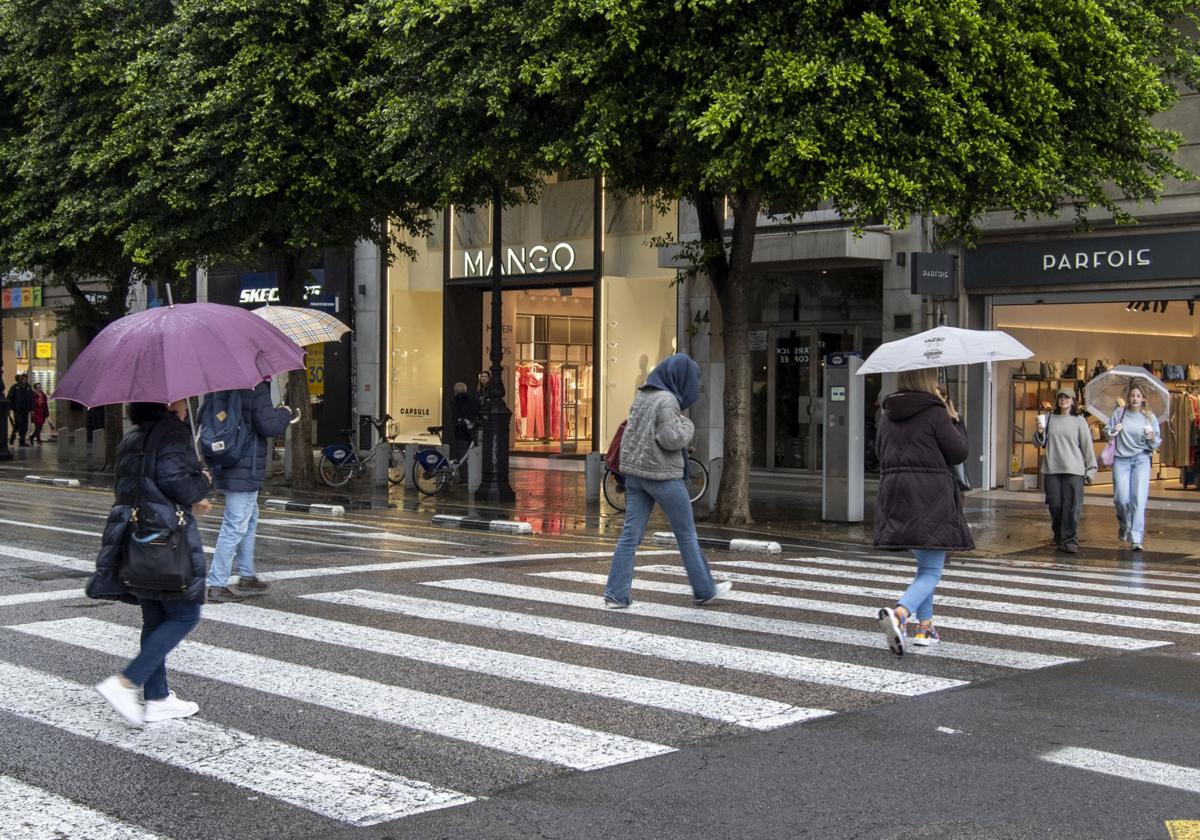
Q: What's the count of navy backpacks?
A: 1